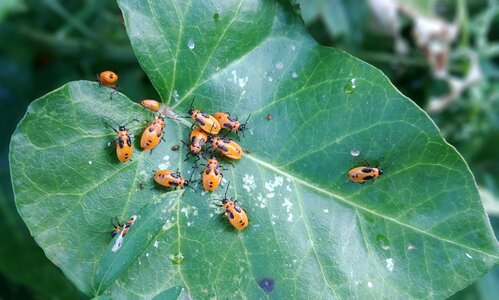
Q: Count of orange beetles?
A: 13